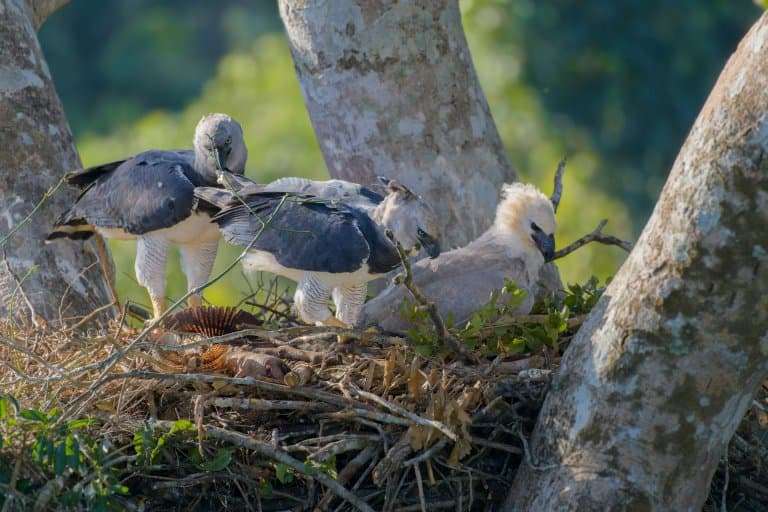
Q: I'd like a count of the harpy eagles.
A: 3